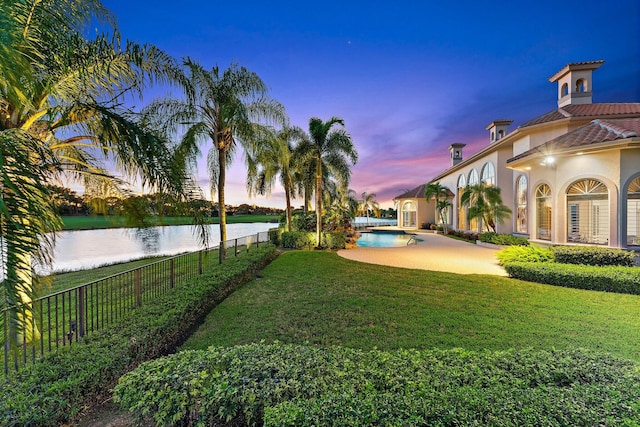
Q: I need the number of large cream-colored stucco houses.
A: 1